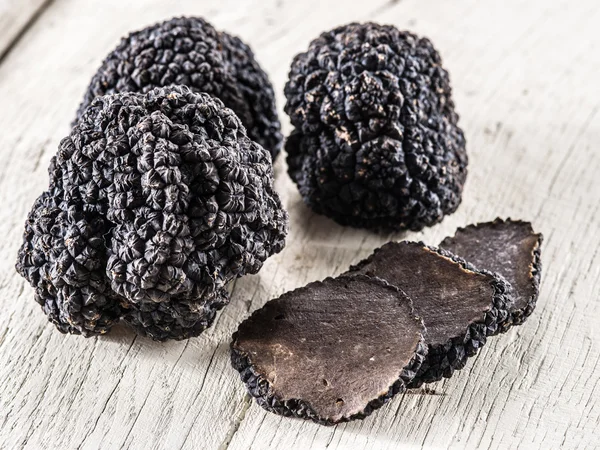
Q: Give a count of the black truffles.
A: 3